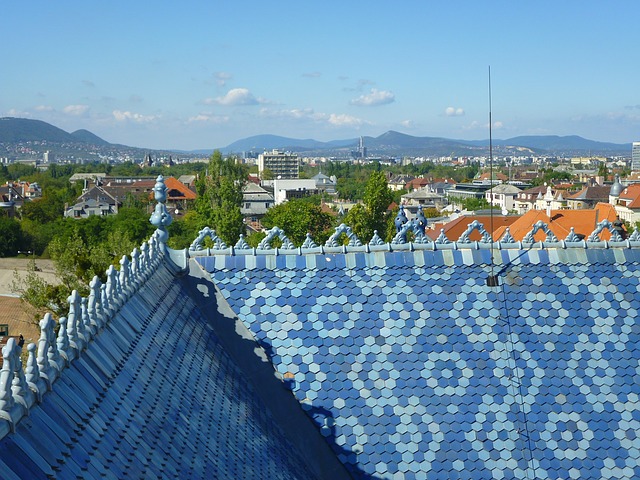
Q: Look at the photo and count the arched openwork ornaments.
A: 7